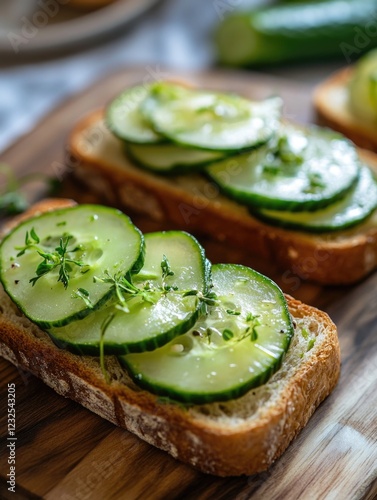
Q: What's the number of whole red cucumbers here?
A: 0